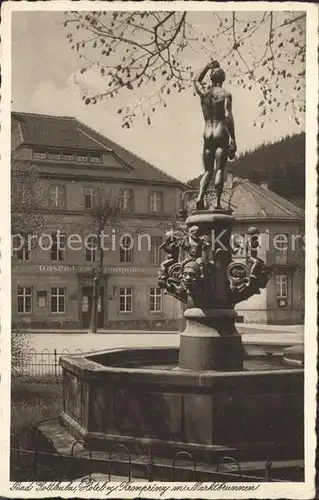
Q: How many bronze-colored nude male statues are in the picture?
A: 1